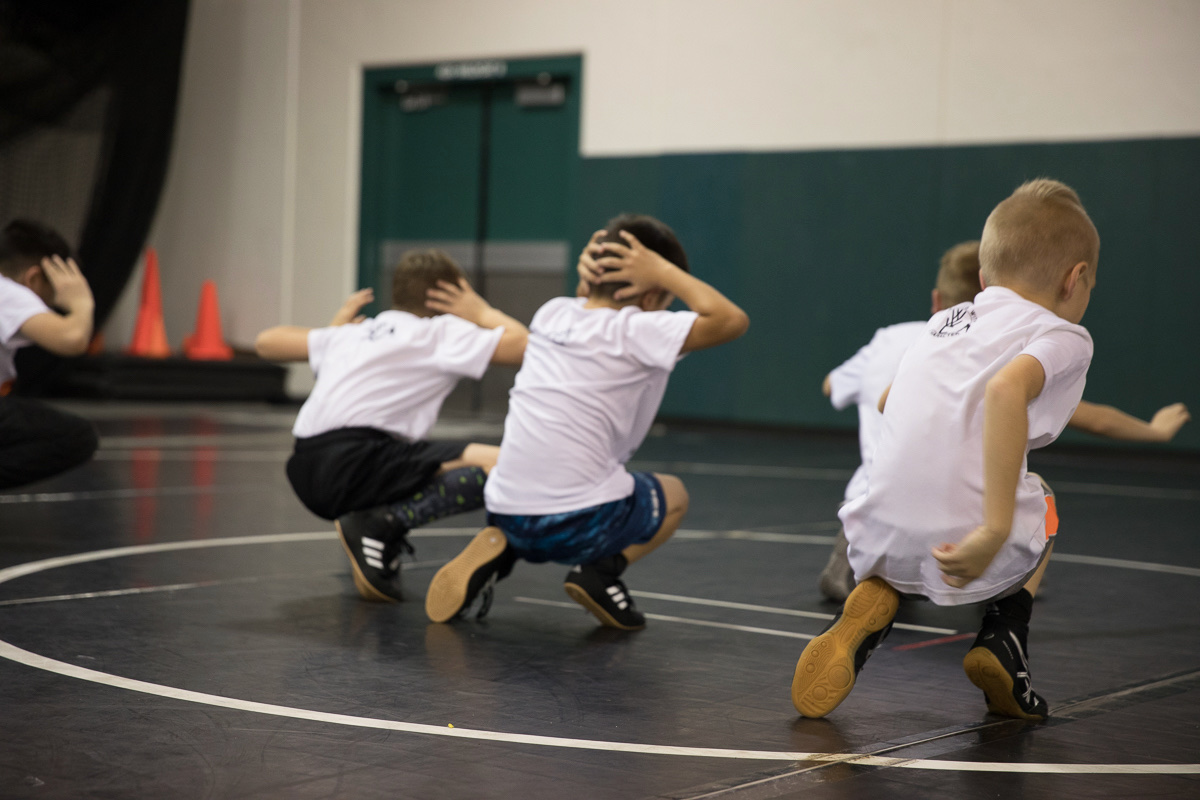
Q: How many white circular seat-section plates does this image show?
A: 0